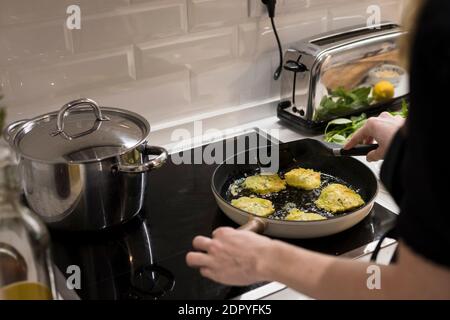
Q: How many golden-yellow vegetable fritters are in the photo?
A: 5